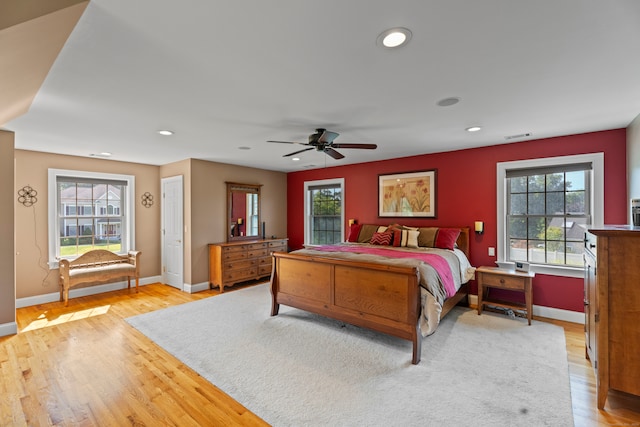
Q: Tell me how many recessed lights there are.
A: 5